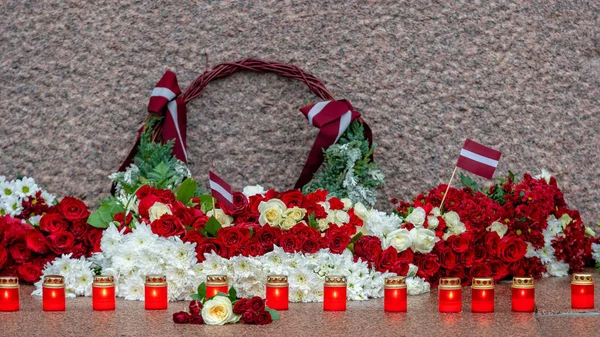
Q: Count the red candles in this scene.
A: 12